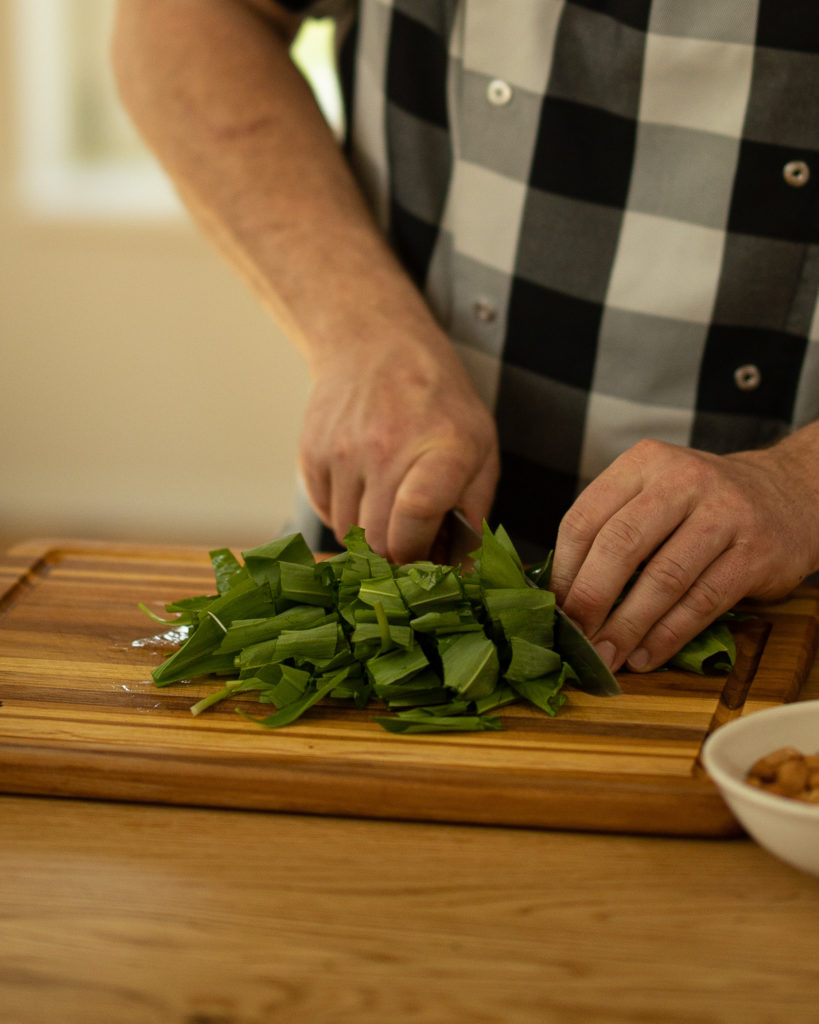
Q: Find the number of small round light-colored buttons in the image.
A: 4